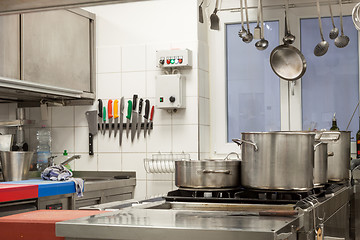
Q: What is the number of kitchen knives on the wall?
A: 11